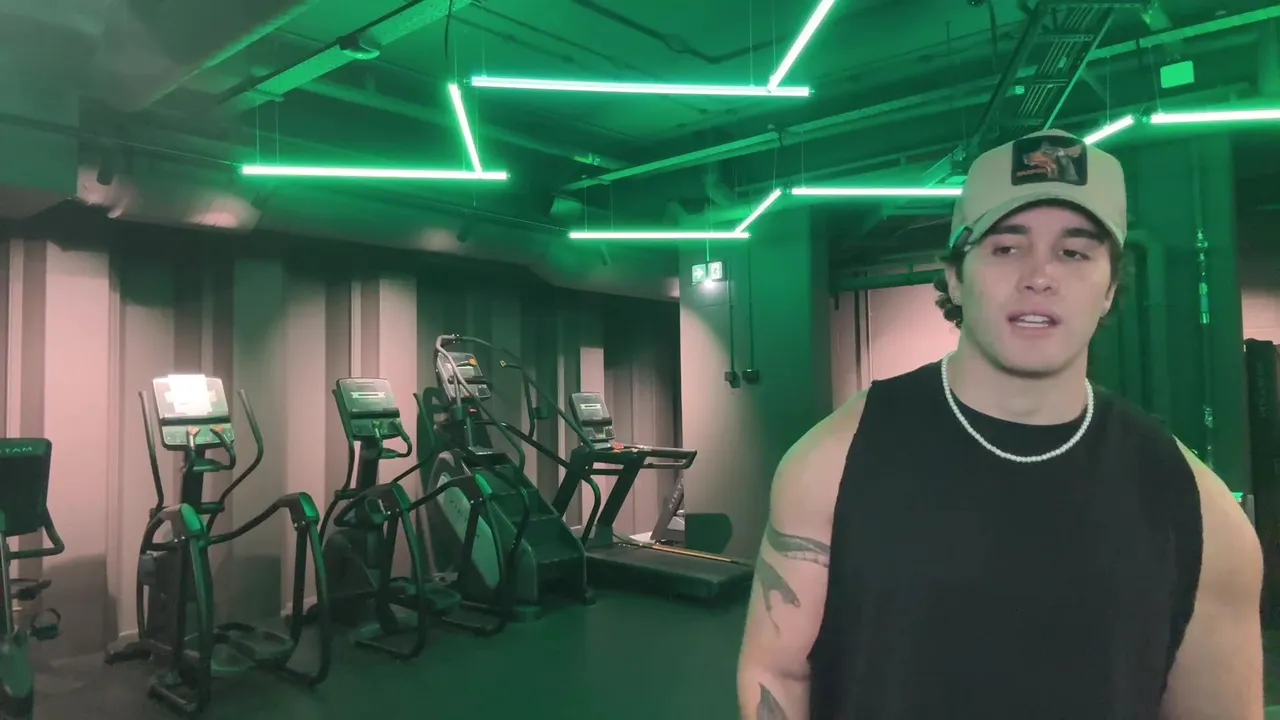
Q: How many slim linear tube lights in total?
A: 9